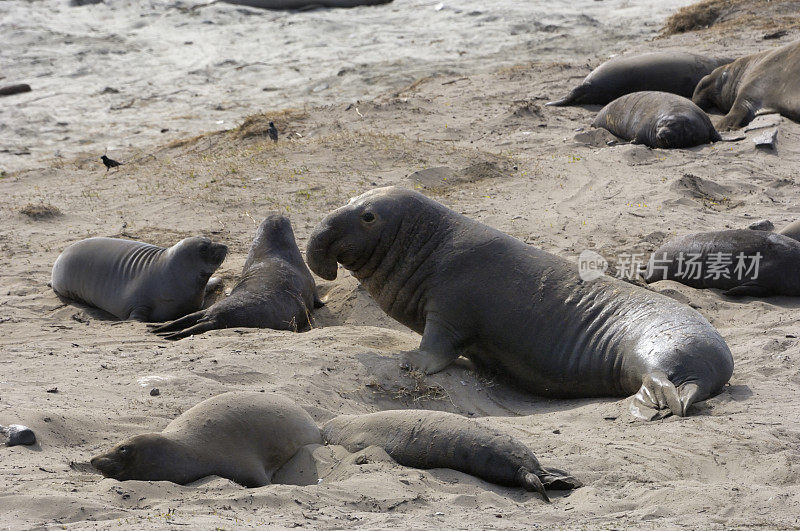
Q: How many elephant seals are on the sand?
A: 11